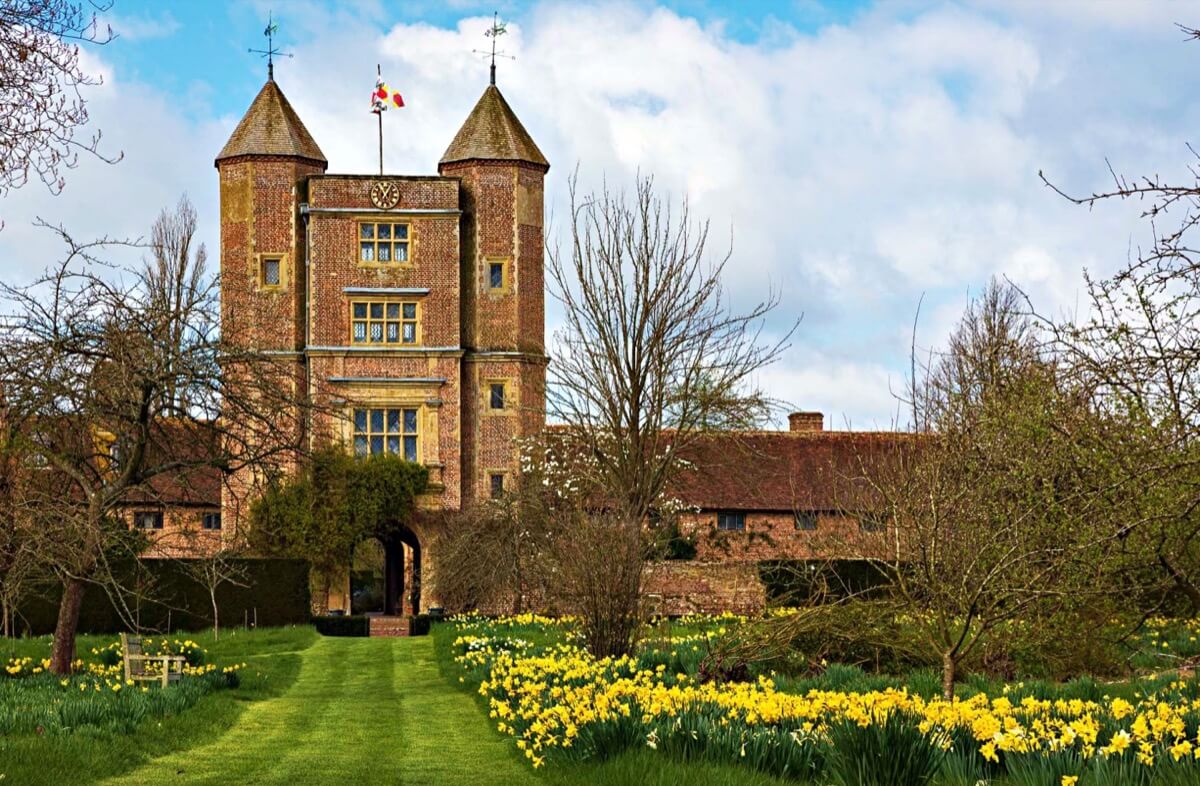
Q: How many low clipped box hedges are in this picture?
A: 2